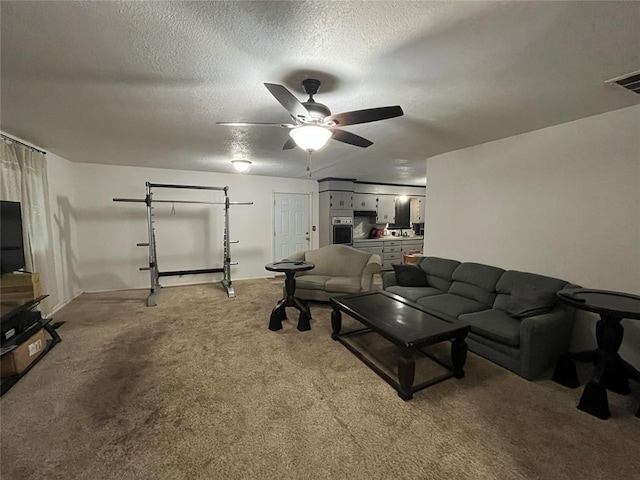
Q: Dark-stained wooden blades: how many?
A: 5